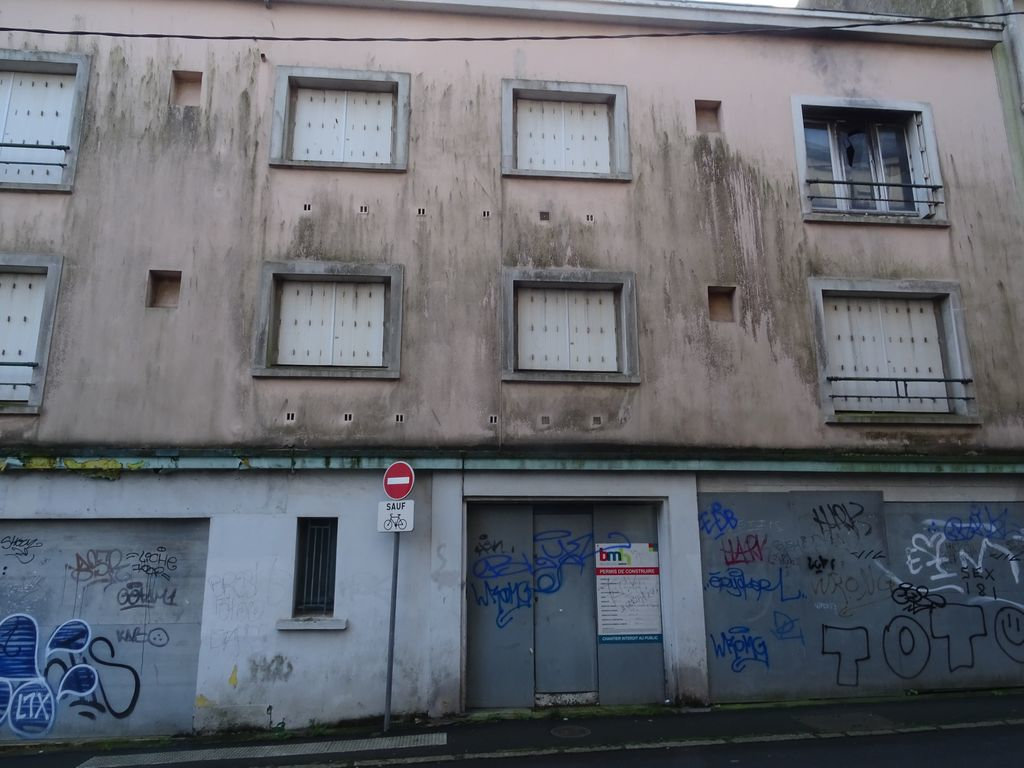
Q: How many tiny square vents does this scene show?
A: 12